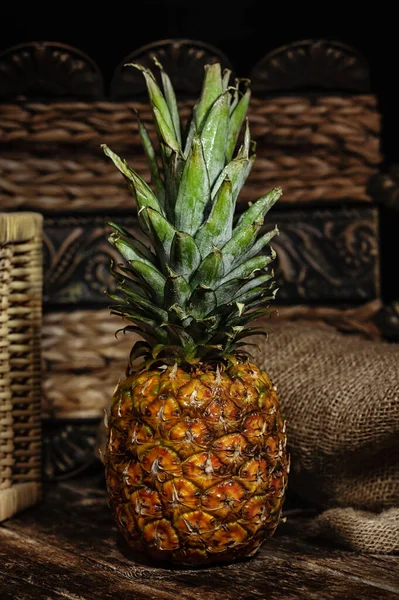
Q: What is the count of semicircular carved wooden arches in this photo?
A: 3